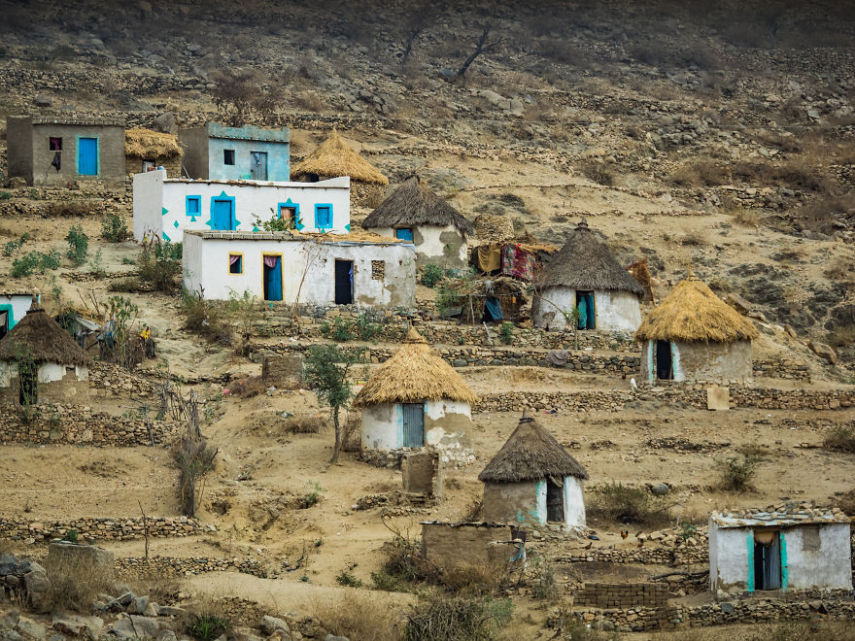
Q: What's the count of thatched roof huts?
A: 8